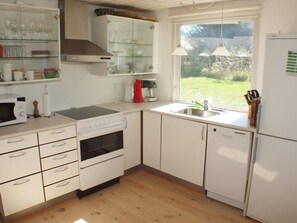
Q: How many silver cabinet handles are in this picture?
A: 10